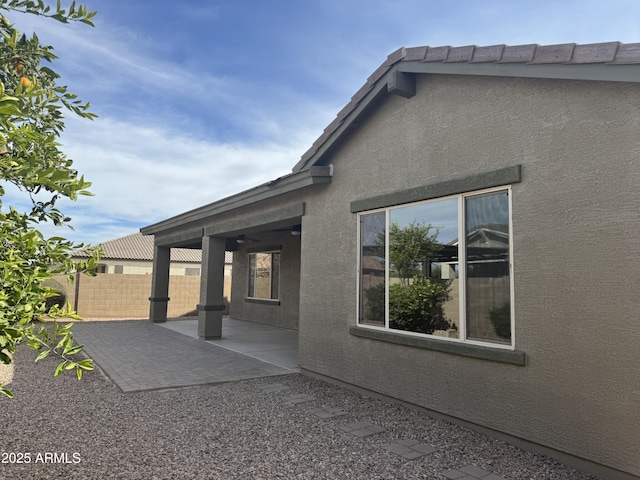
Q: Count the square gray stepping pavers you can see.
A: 6